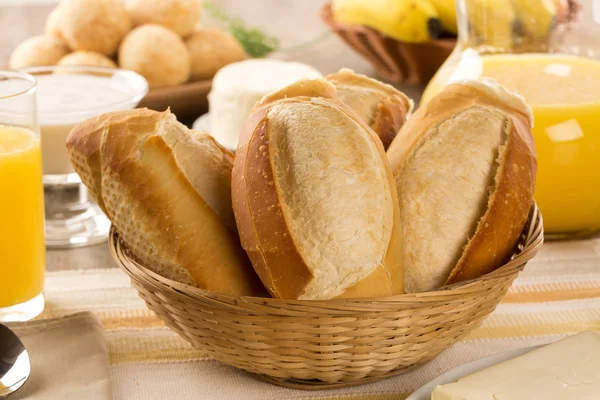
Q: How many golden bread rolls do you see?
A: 4